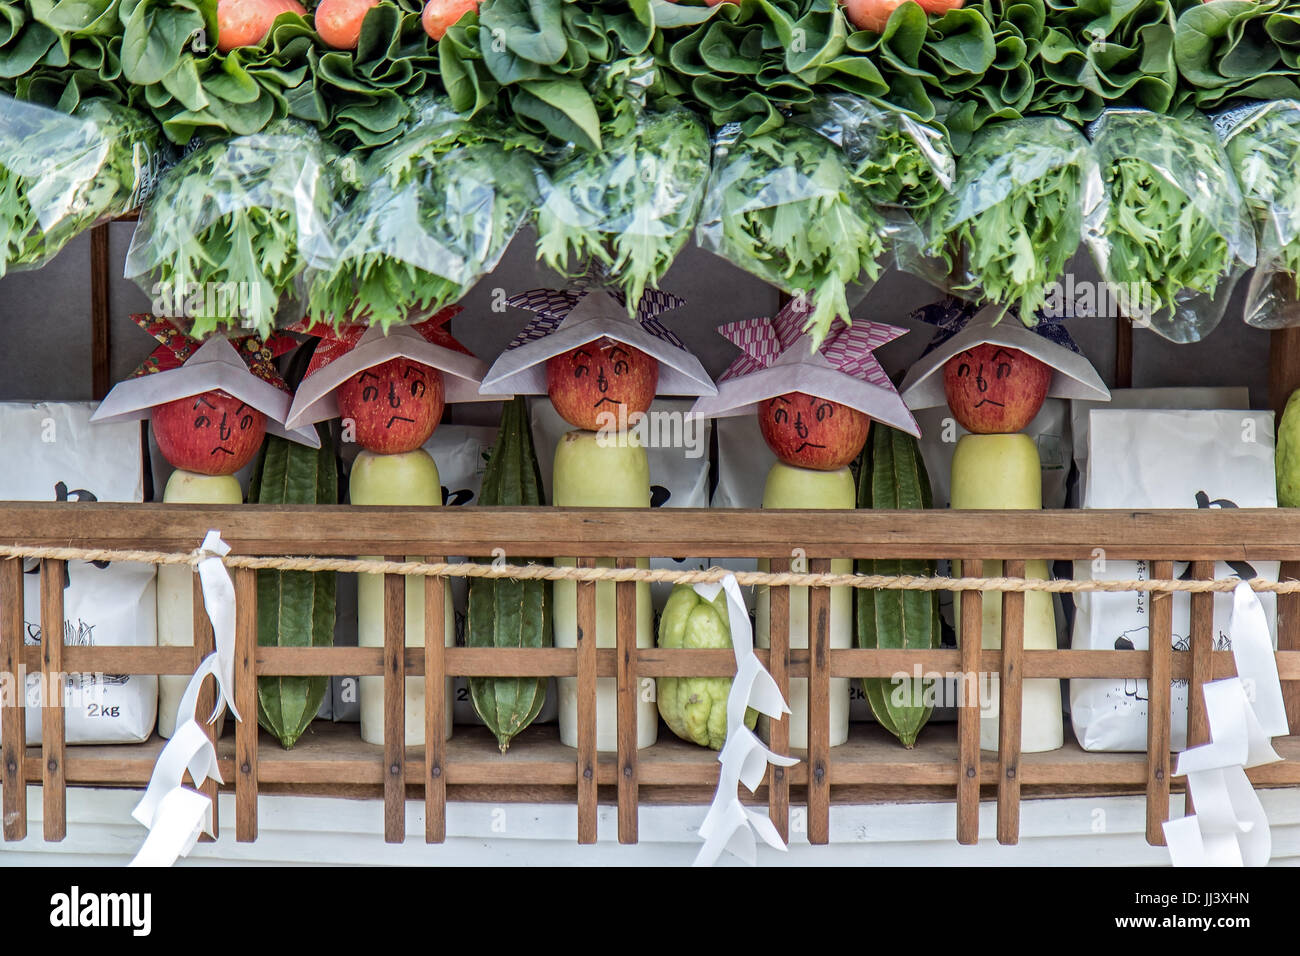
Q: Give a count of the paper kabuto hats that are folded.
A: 5